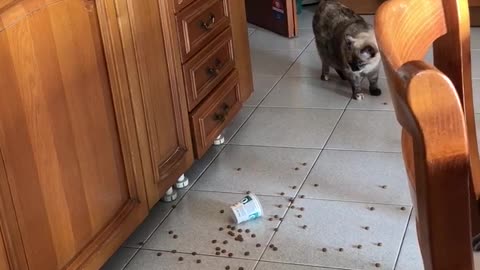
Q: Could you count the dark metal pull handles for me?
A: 3